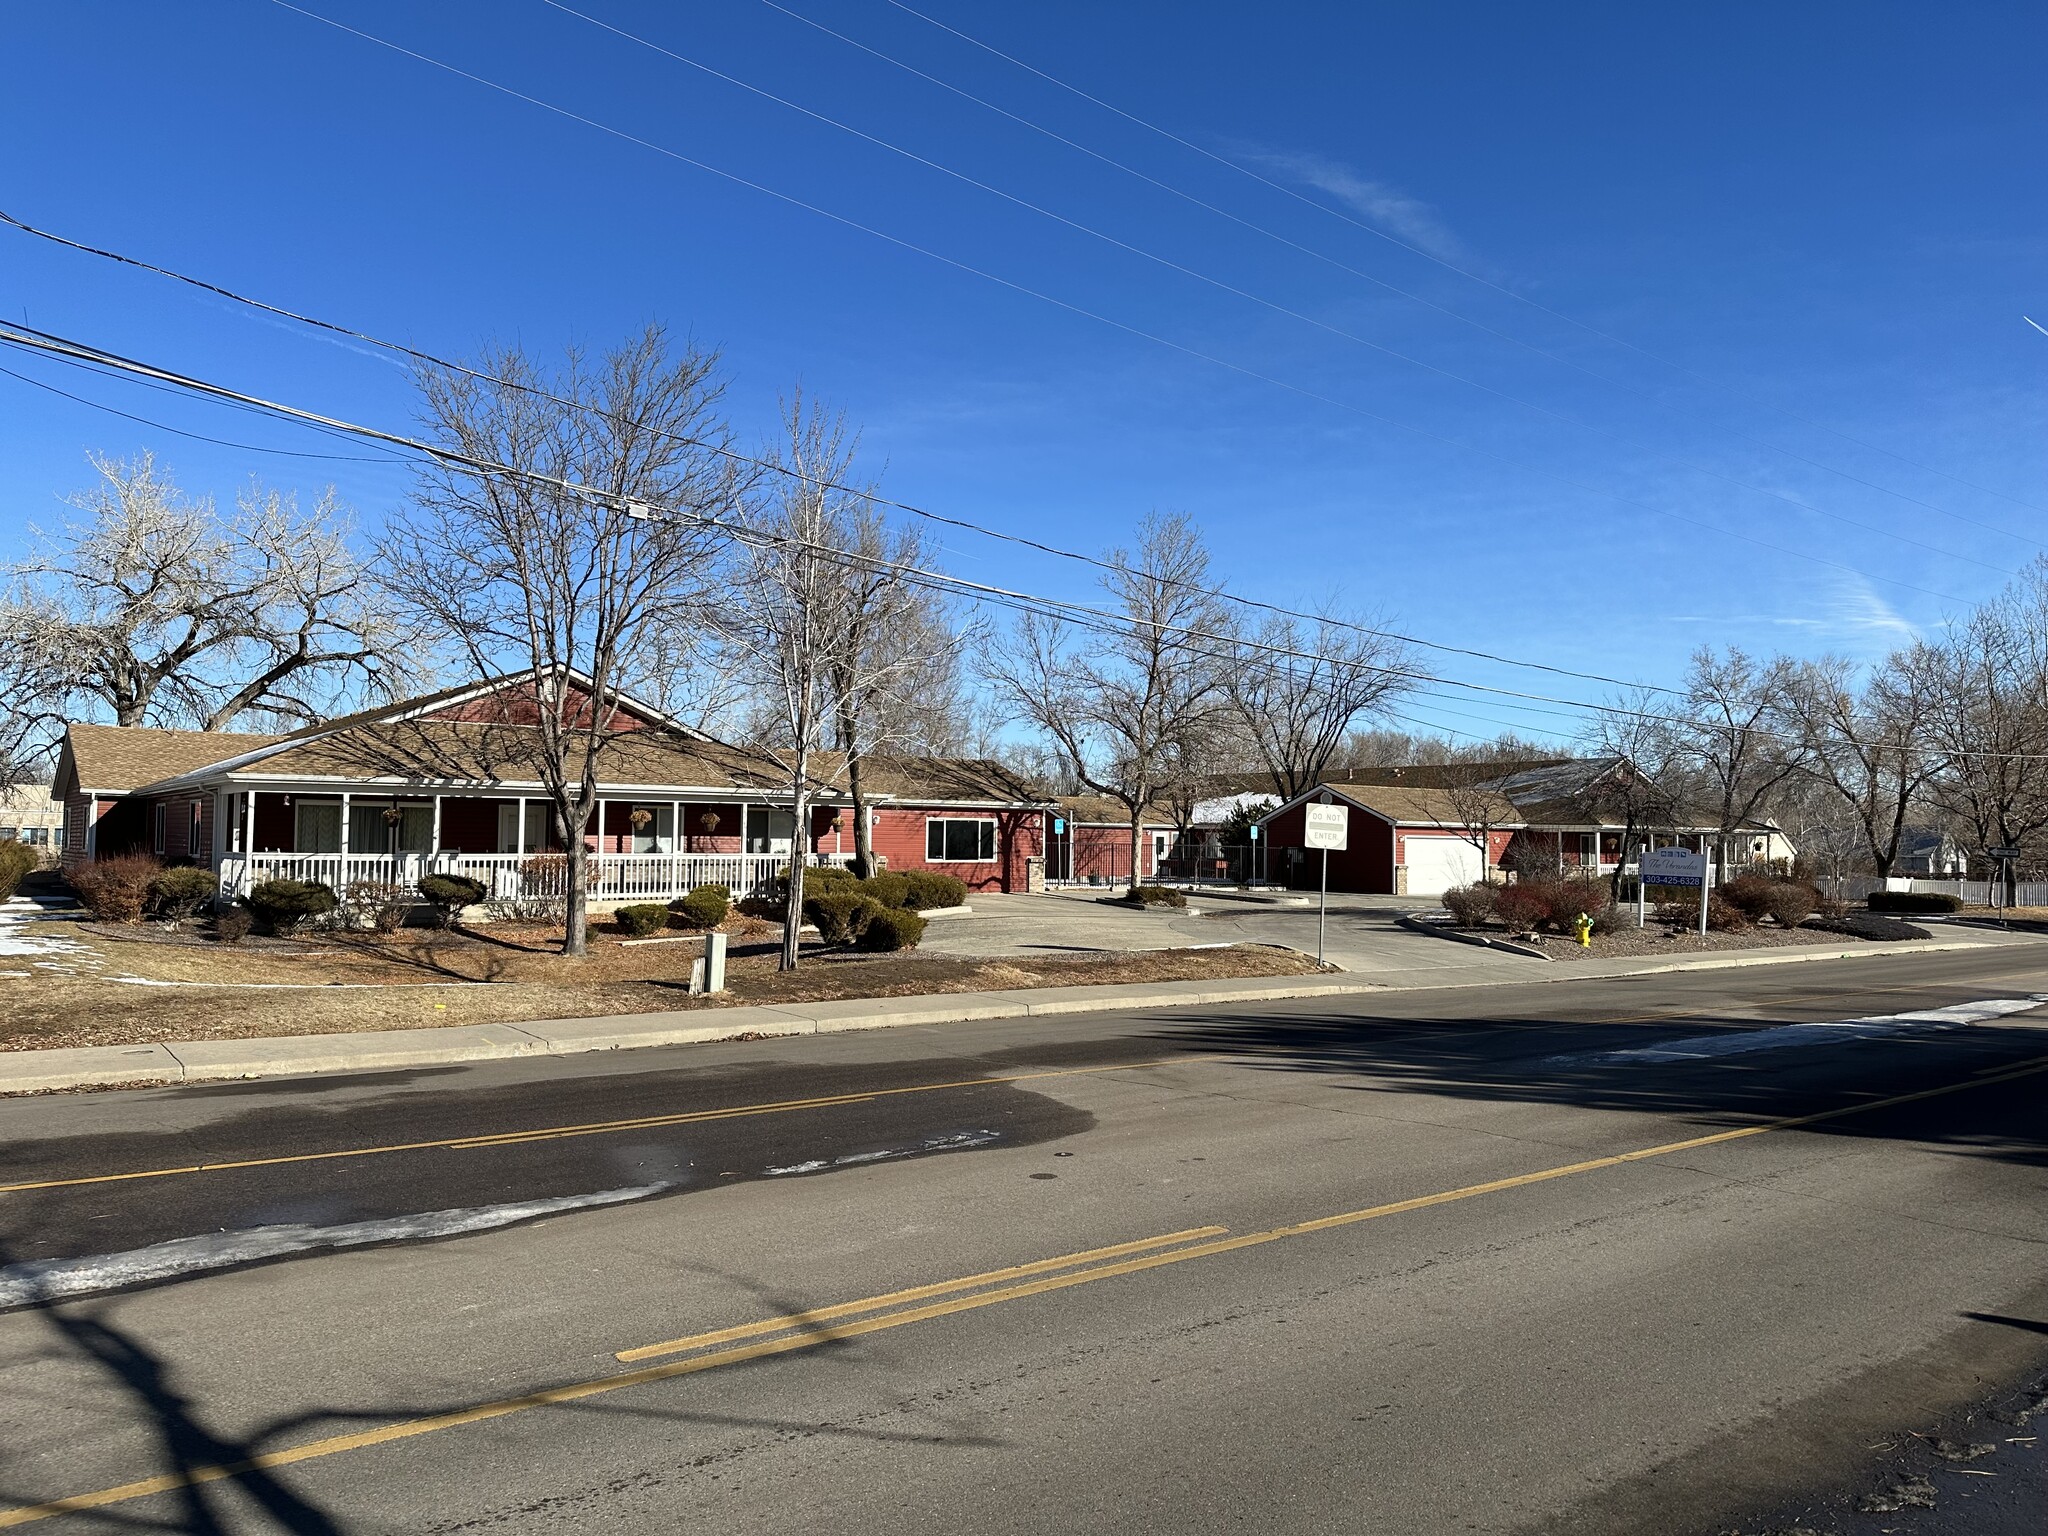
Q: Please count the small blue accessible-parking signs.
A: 2